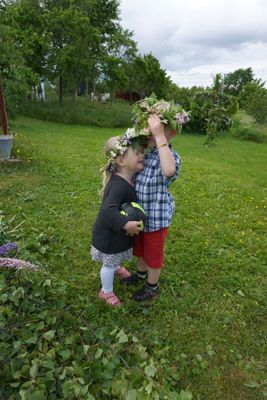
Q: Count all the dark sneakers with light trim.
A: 2